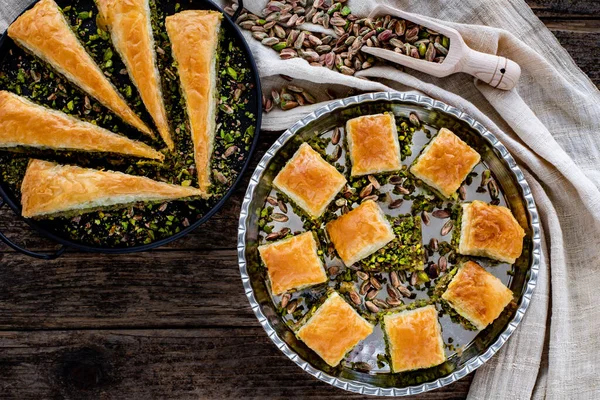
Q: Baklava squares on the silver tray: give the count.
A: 9